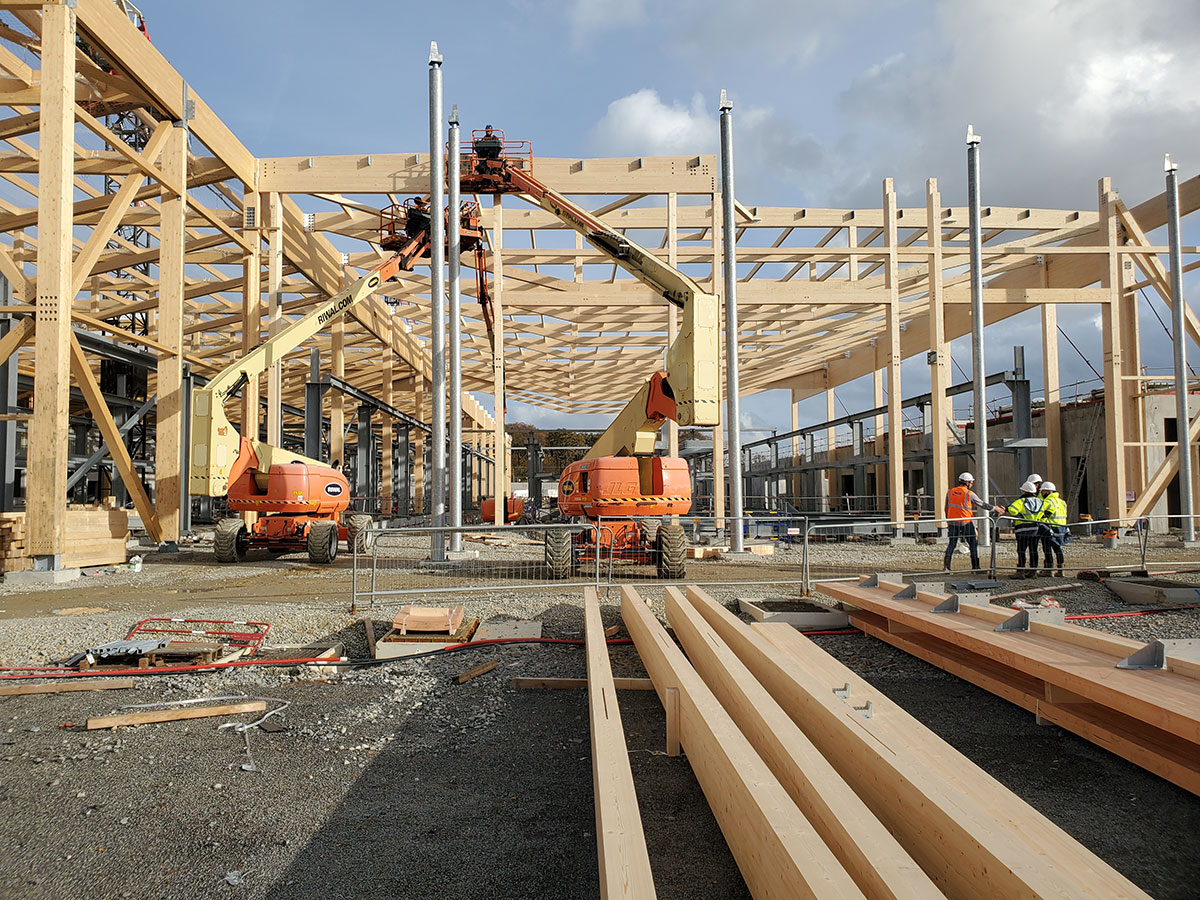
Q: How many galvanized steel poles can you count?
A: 5